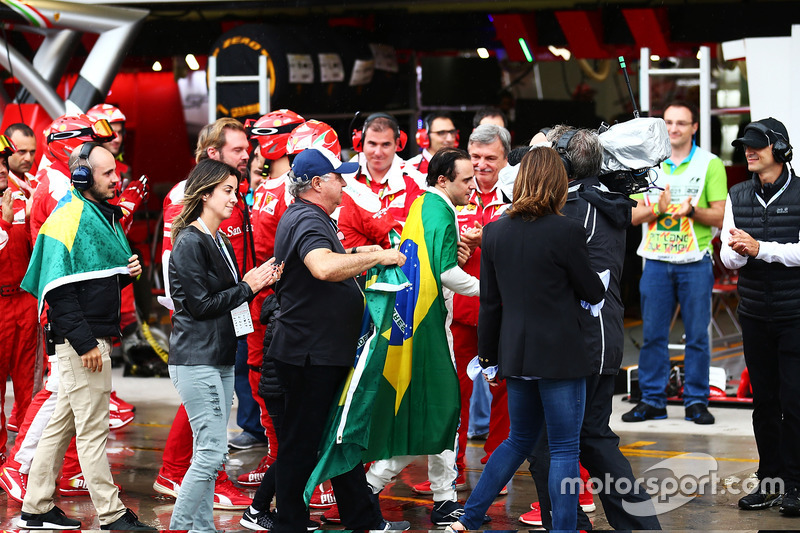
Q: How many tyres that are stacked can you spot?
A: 4